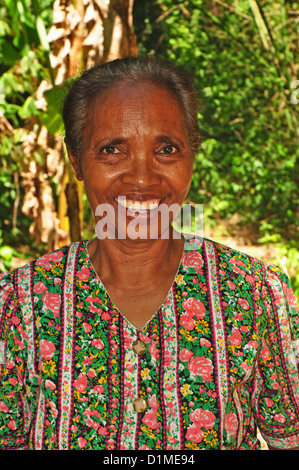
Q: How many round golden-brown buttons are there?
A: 2